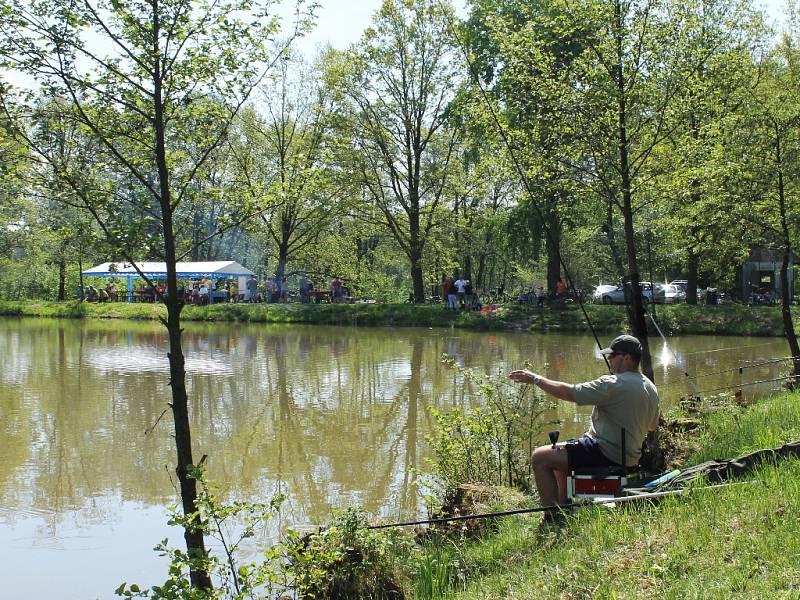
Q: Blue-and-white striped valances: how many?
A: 1